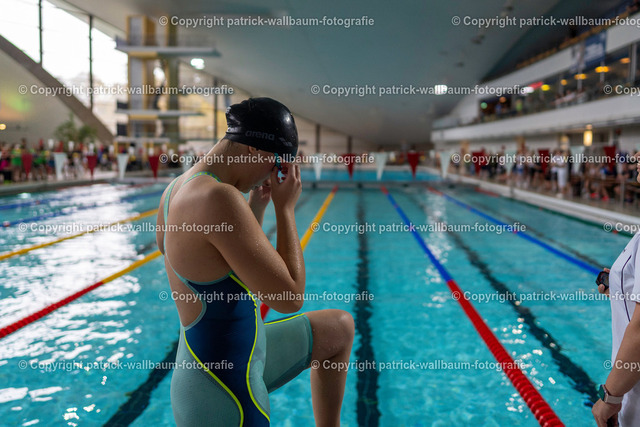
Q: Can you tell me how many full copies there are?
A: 9